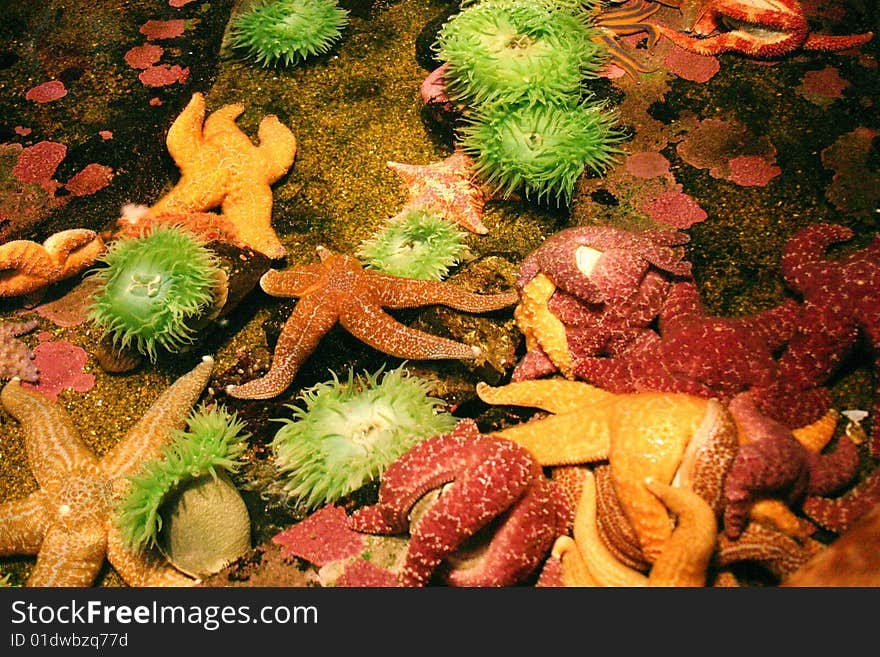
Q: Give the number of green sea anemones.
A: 7